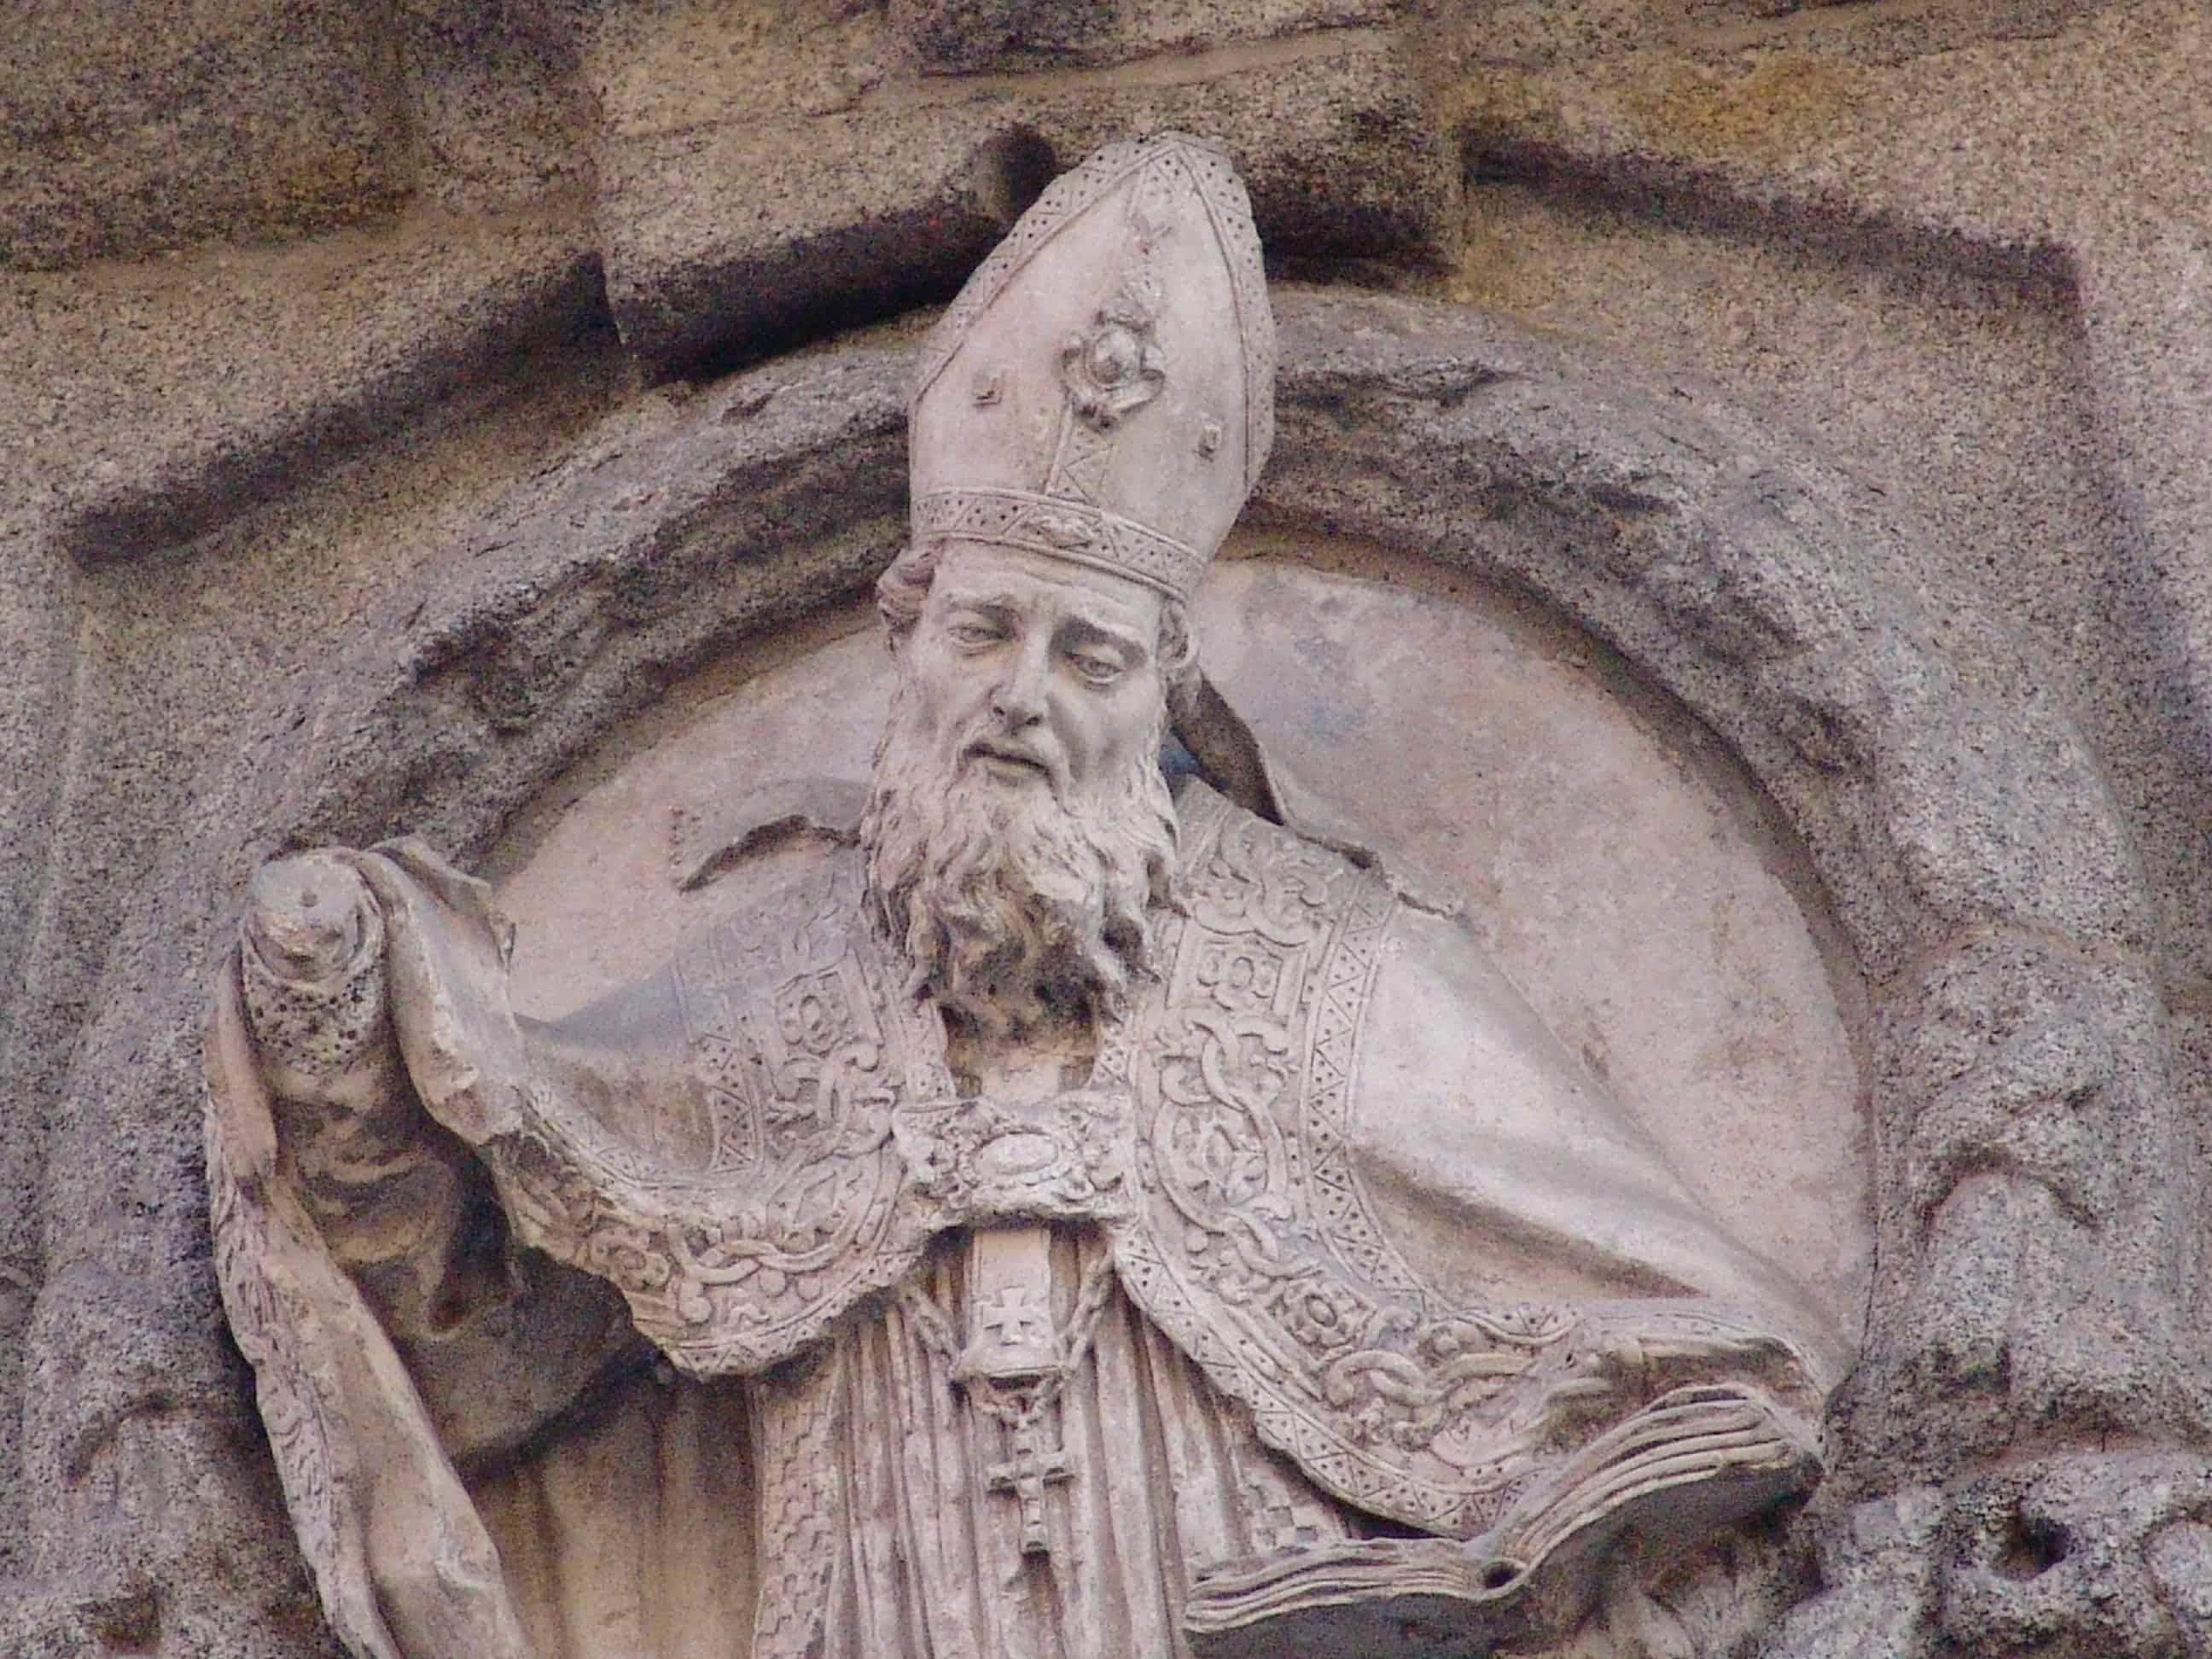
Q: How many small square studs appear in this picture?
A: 2